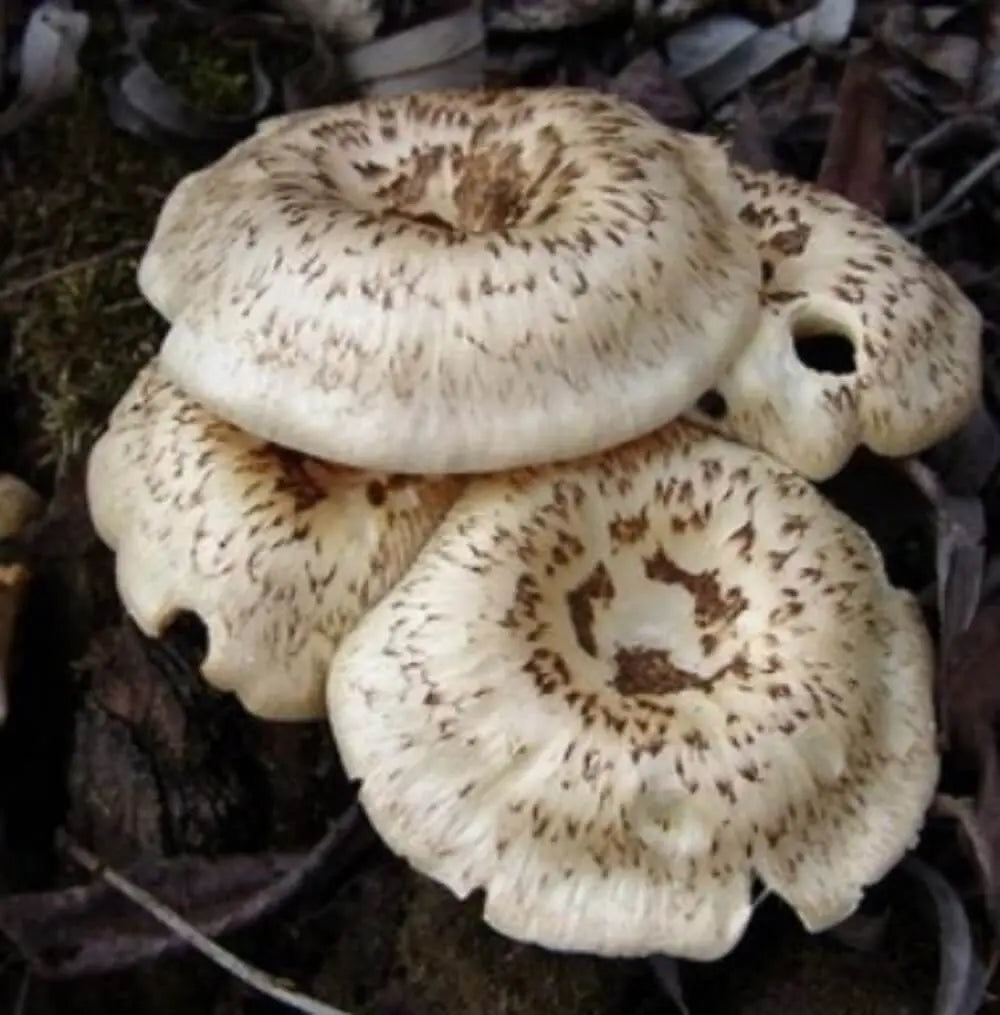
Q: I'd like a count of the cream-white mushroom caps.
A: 4